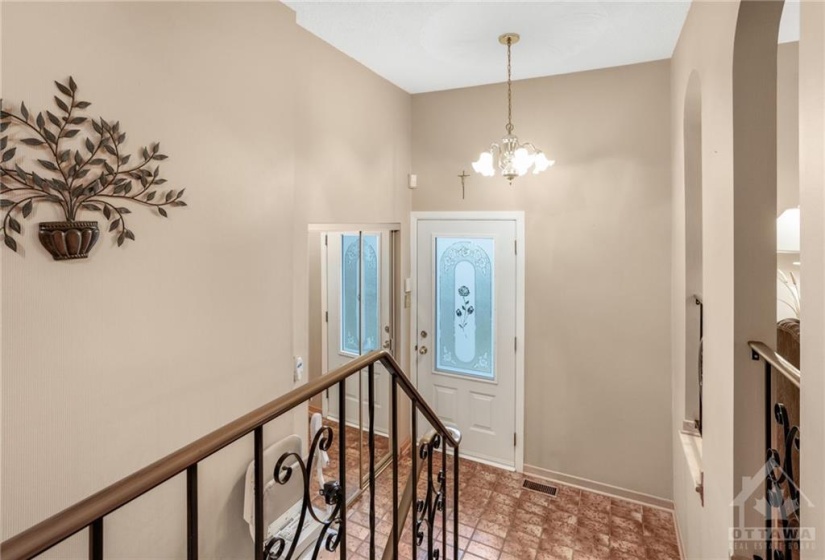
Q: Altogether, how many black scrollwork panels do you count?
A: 3